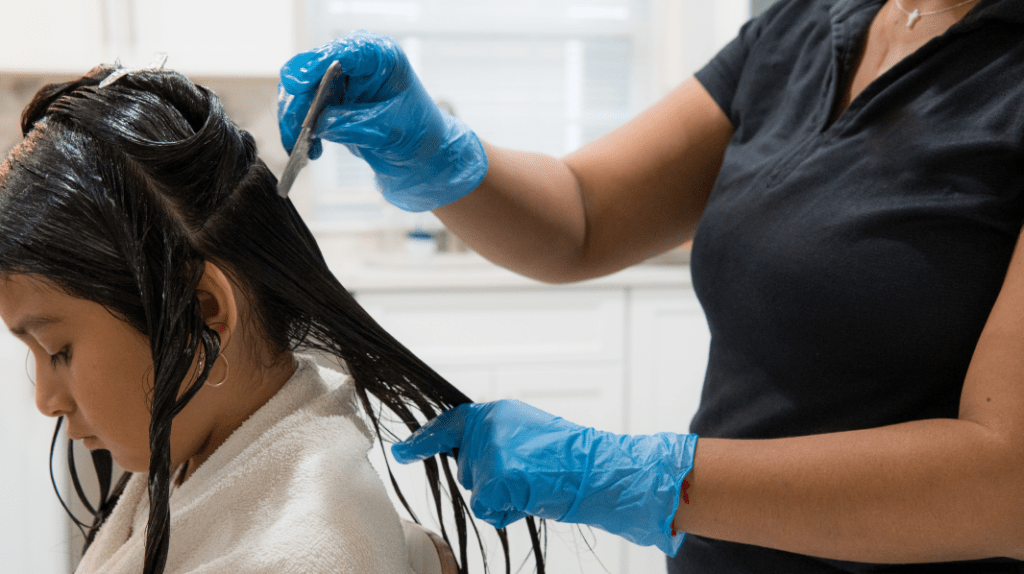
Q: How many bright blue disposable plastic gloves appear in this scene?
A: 2